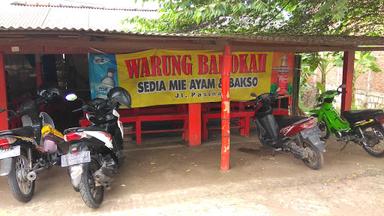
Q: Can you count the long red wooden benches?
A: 2